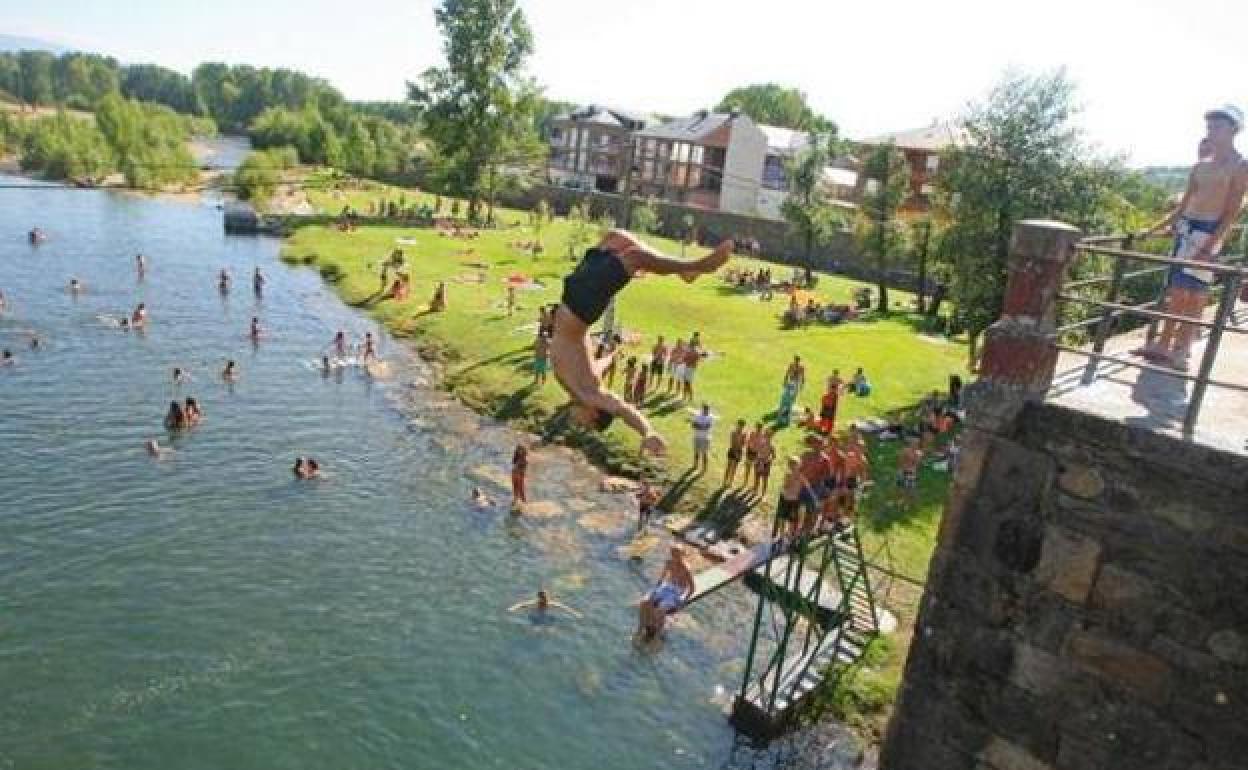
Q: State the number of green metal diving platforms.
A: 1